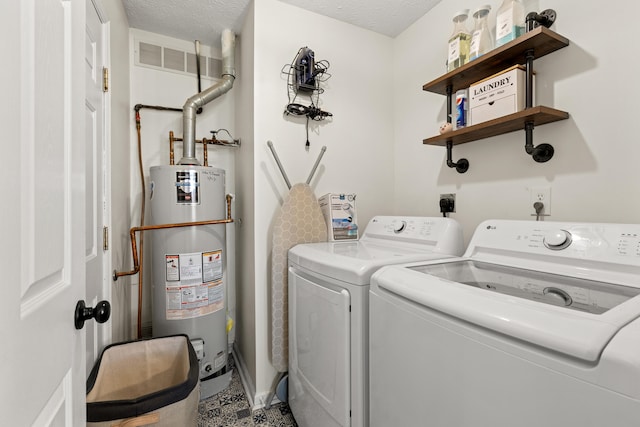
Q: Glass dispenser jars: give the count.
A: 3